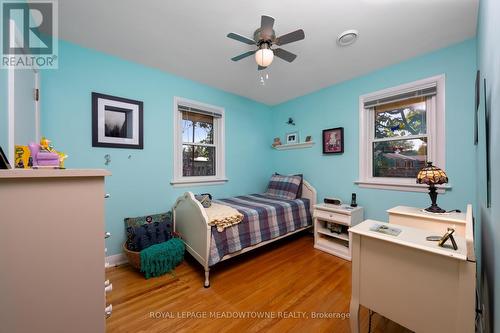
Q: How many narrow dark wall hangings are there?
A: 2